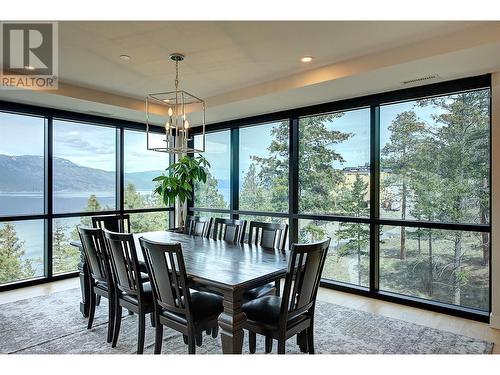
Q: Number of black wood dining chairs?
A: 8